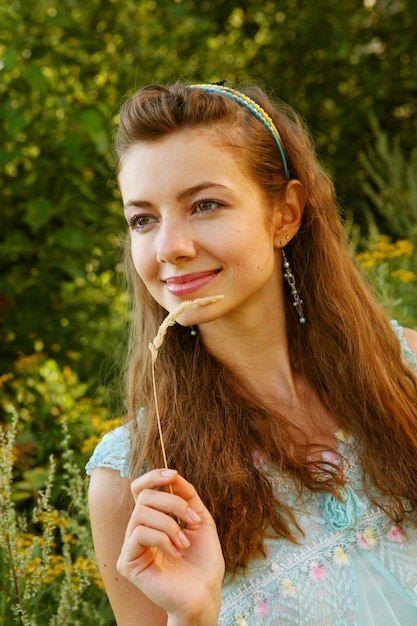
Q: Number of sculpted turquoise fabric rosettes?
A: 1